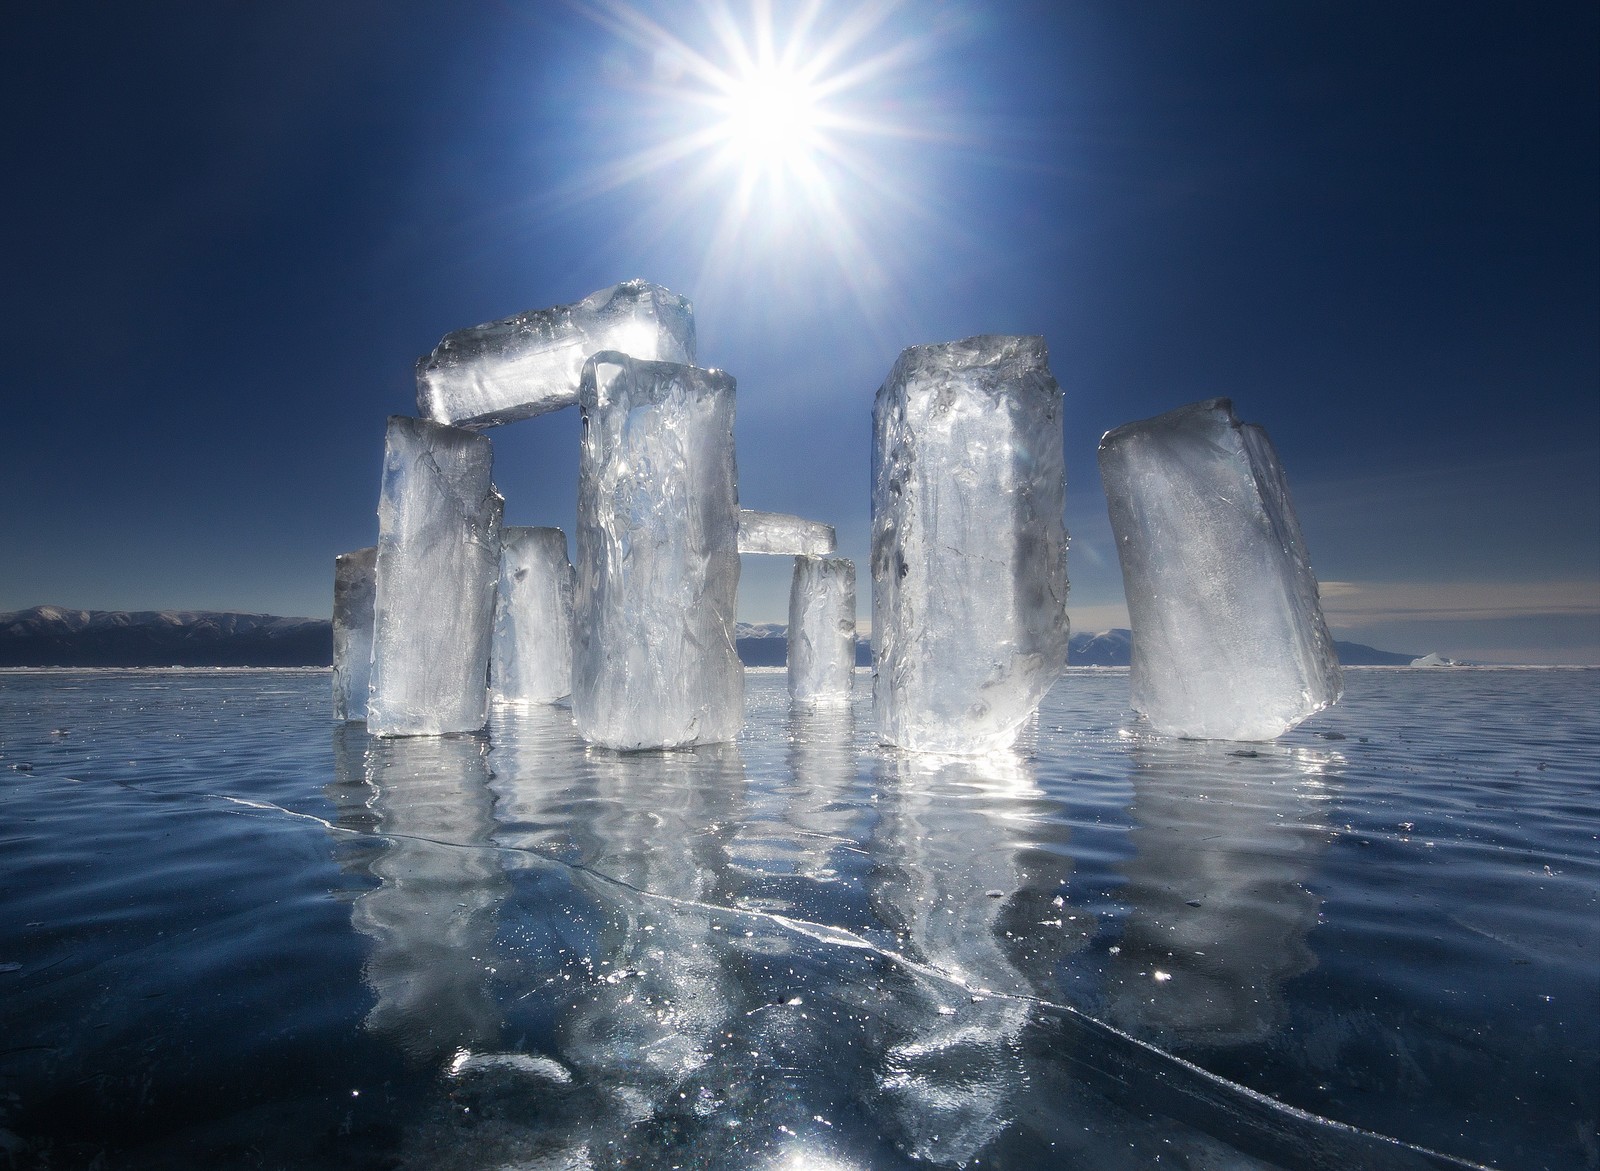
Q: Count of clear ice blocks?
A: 9